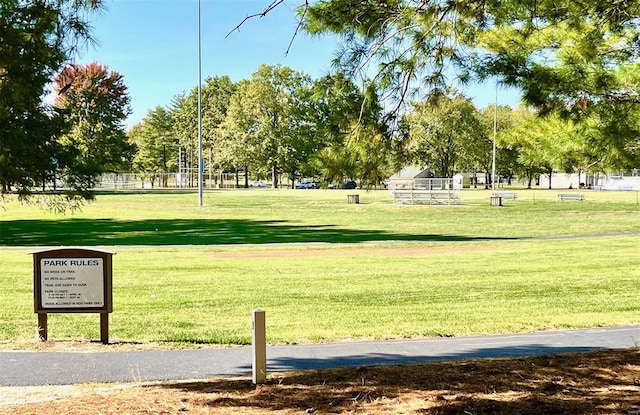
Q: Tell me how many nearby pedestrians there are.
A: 0